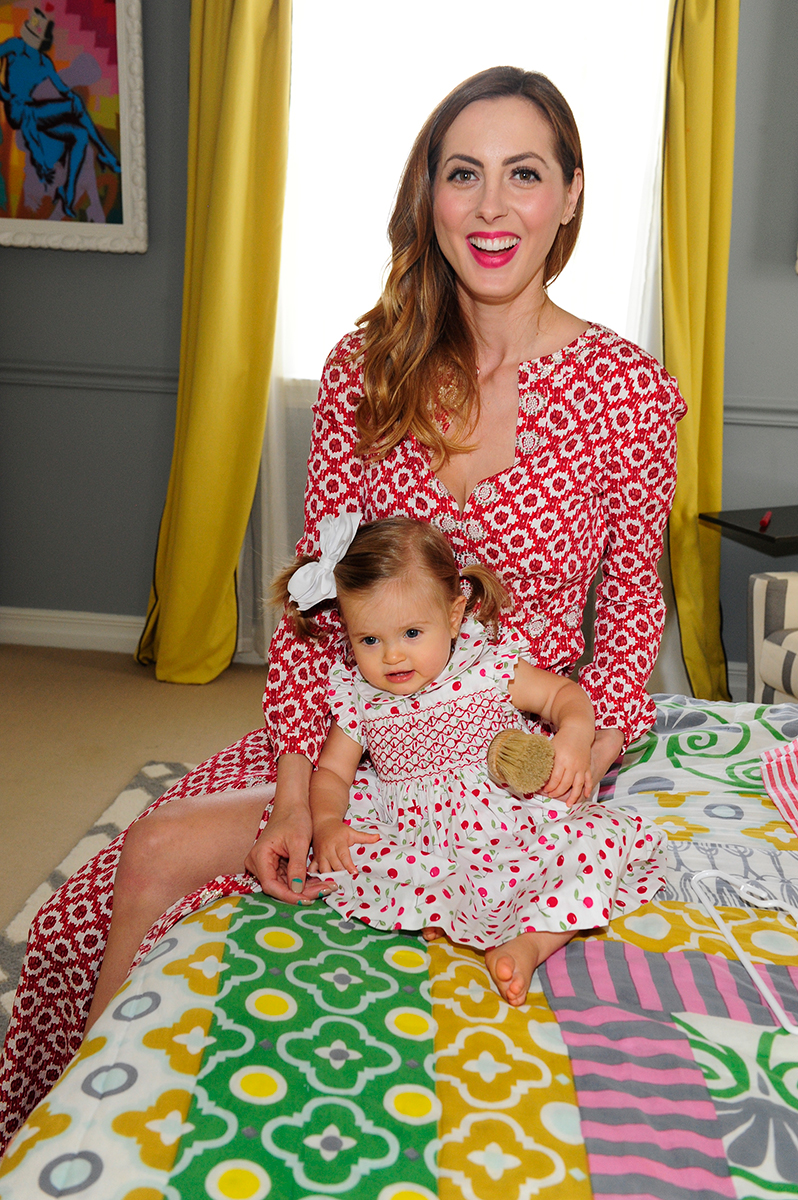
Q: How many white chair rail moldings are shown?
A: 0